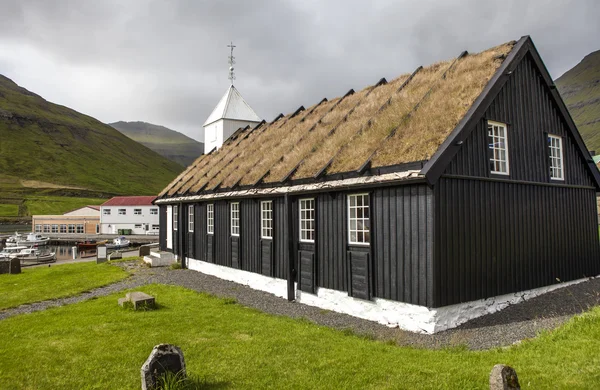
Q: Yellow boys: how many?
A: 0